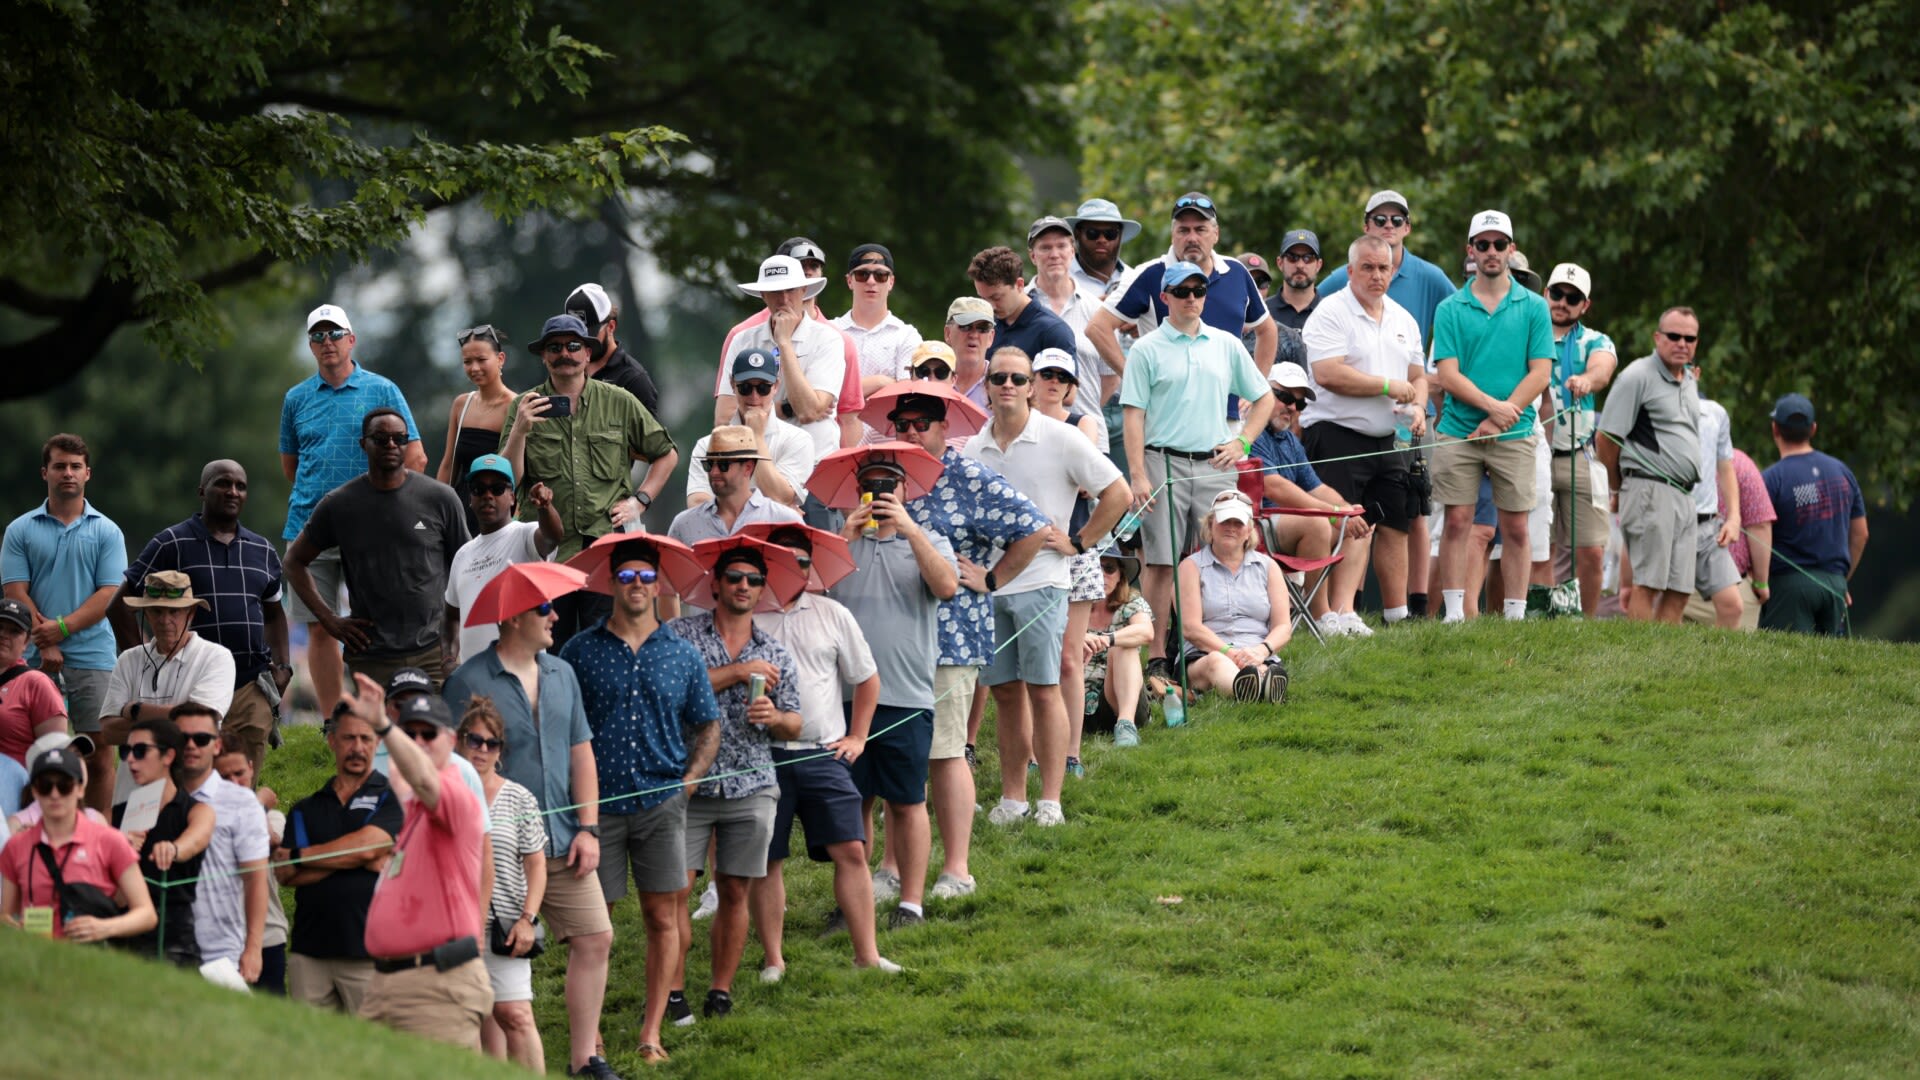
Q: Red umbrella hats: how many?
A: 6